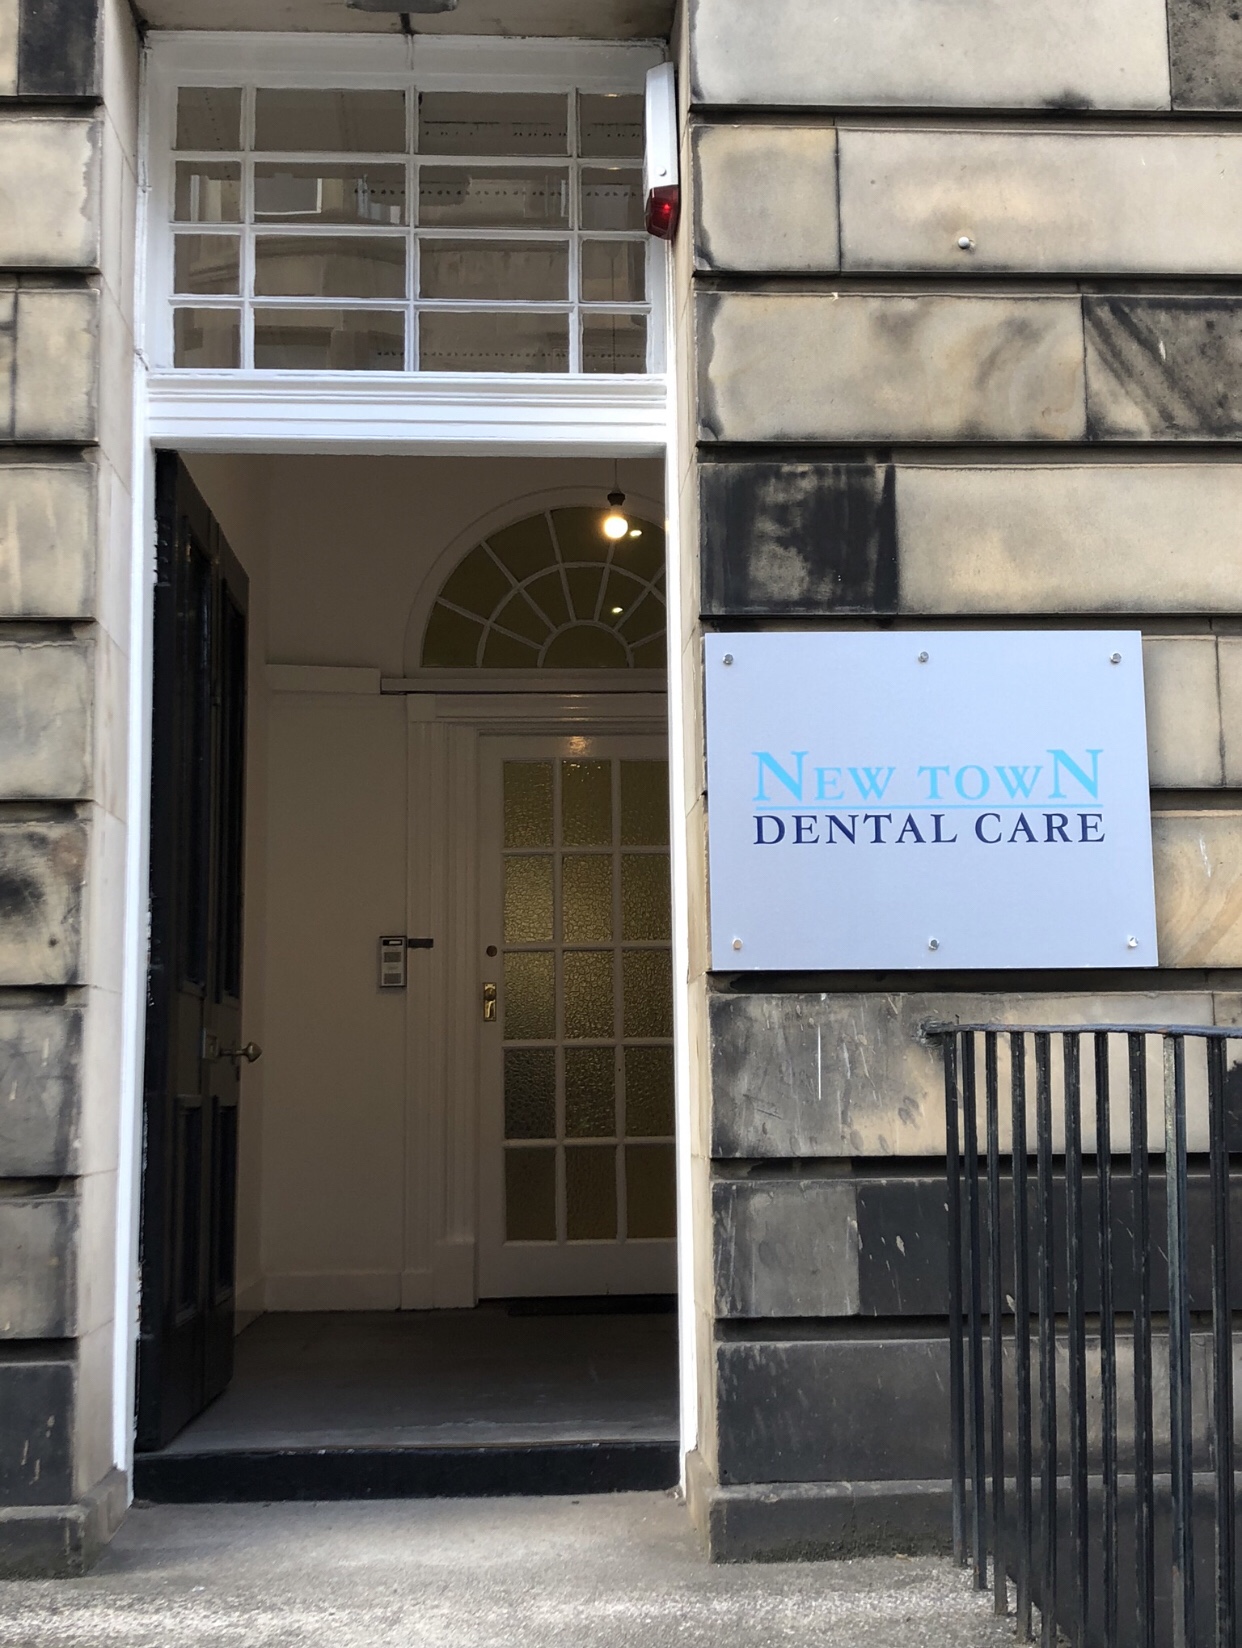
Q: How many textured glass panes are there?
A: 15